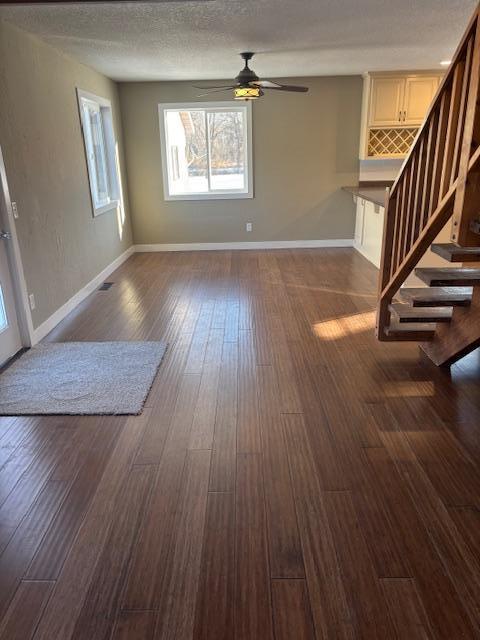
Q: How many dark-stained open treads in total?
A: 5